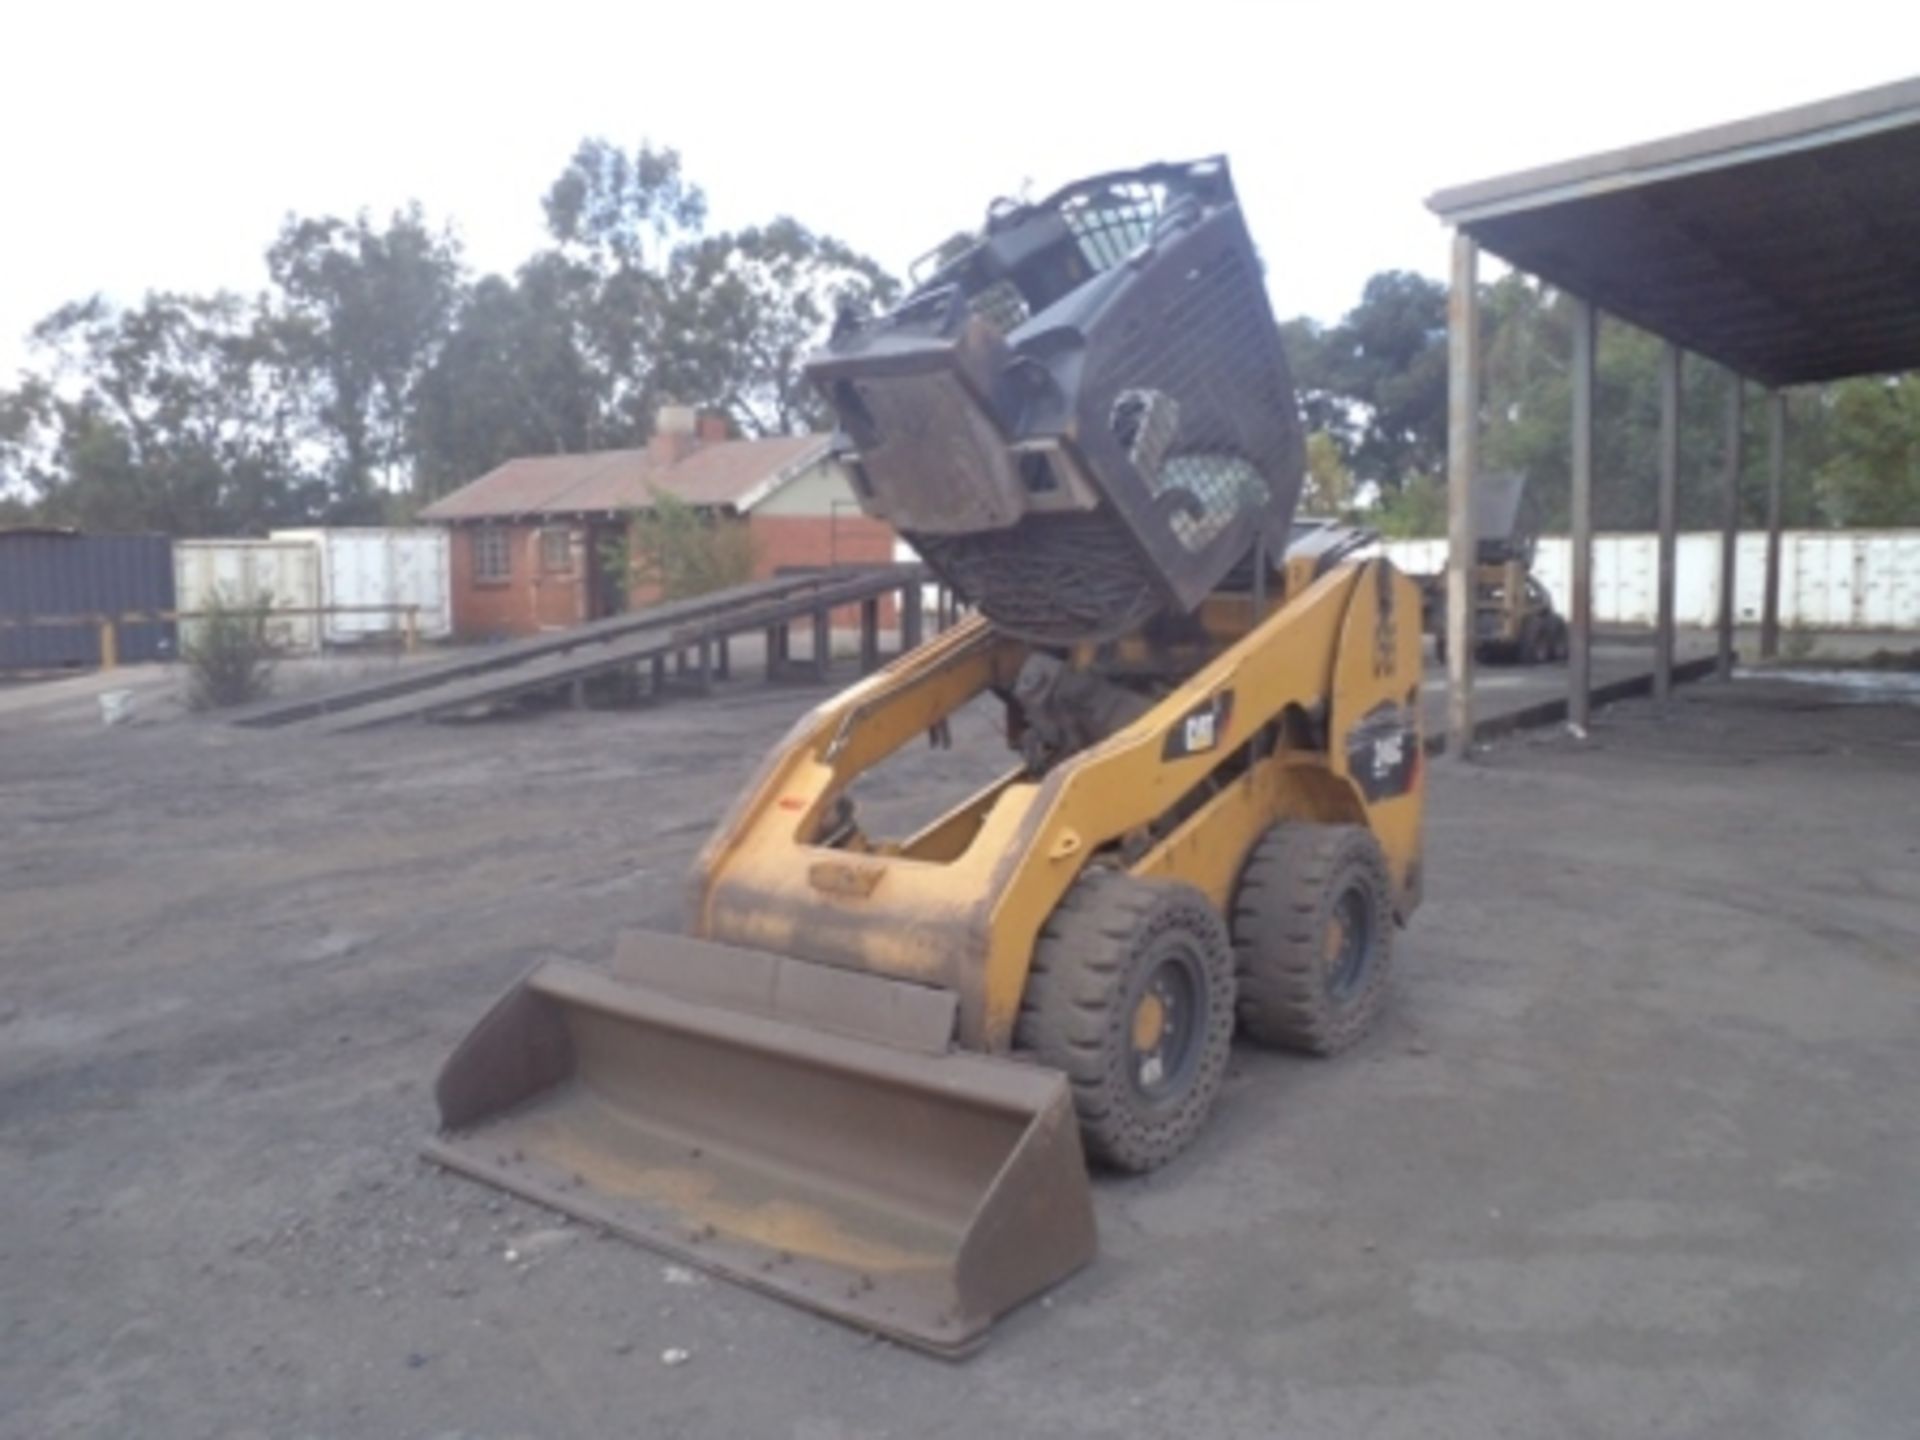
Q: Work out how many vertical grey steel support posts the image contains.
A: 5